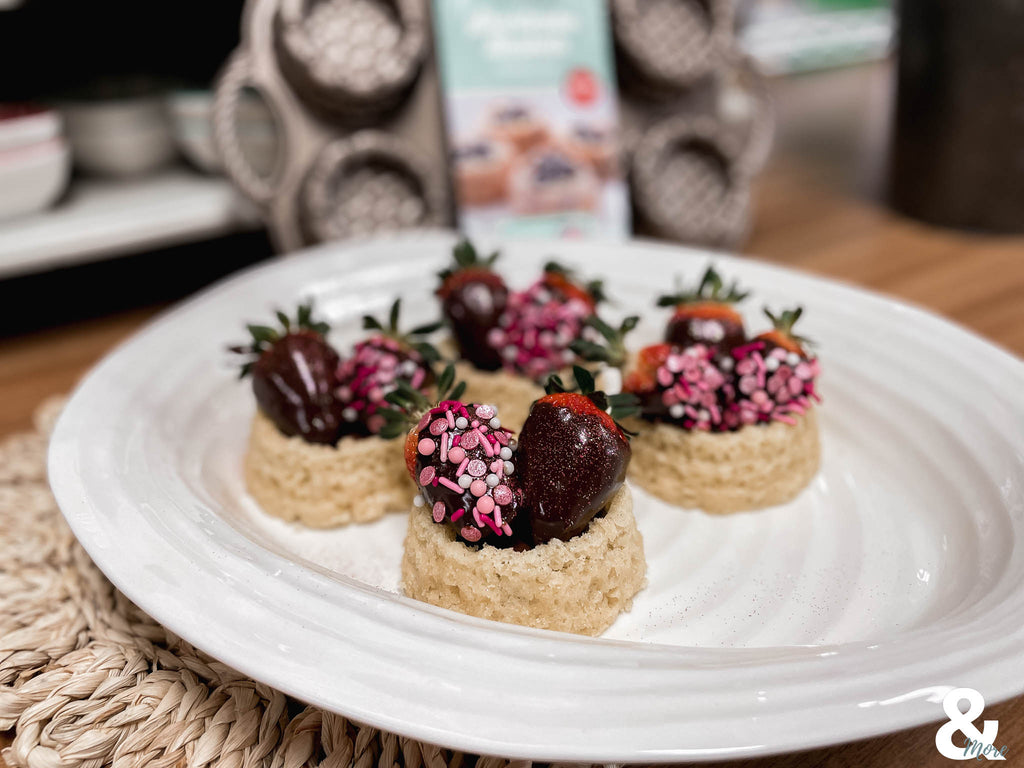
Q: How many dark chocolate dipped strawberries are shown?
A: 9